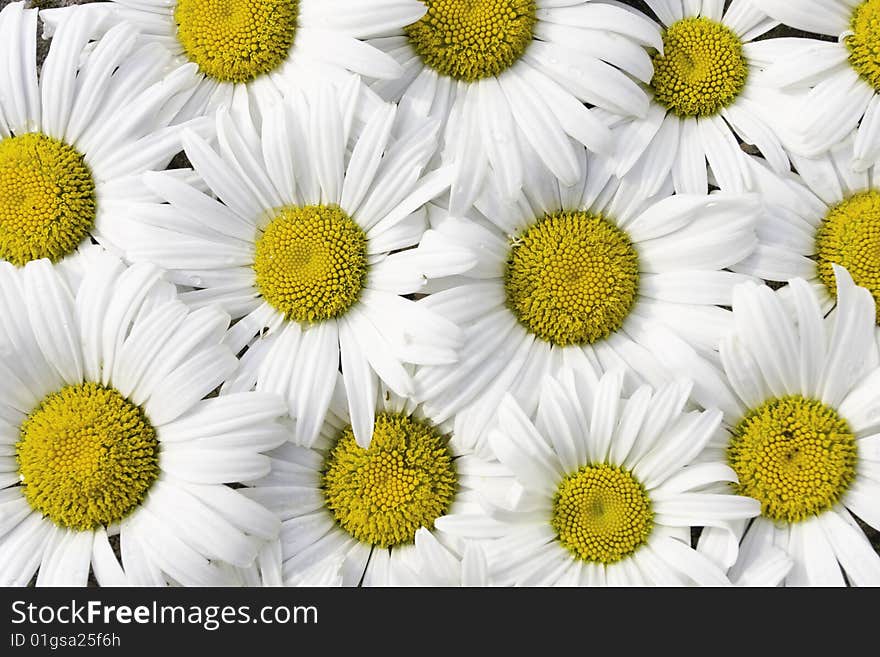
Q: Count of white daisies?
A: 12